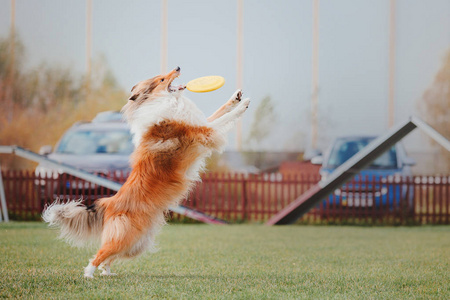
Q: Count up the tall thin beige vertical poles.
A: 6